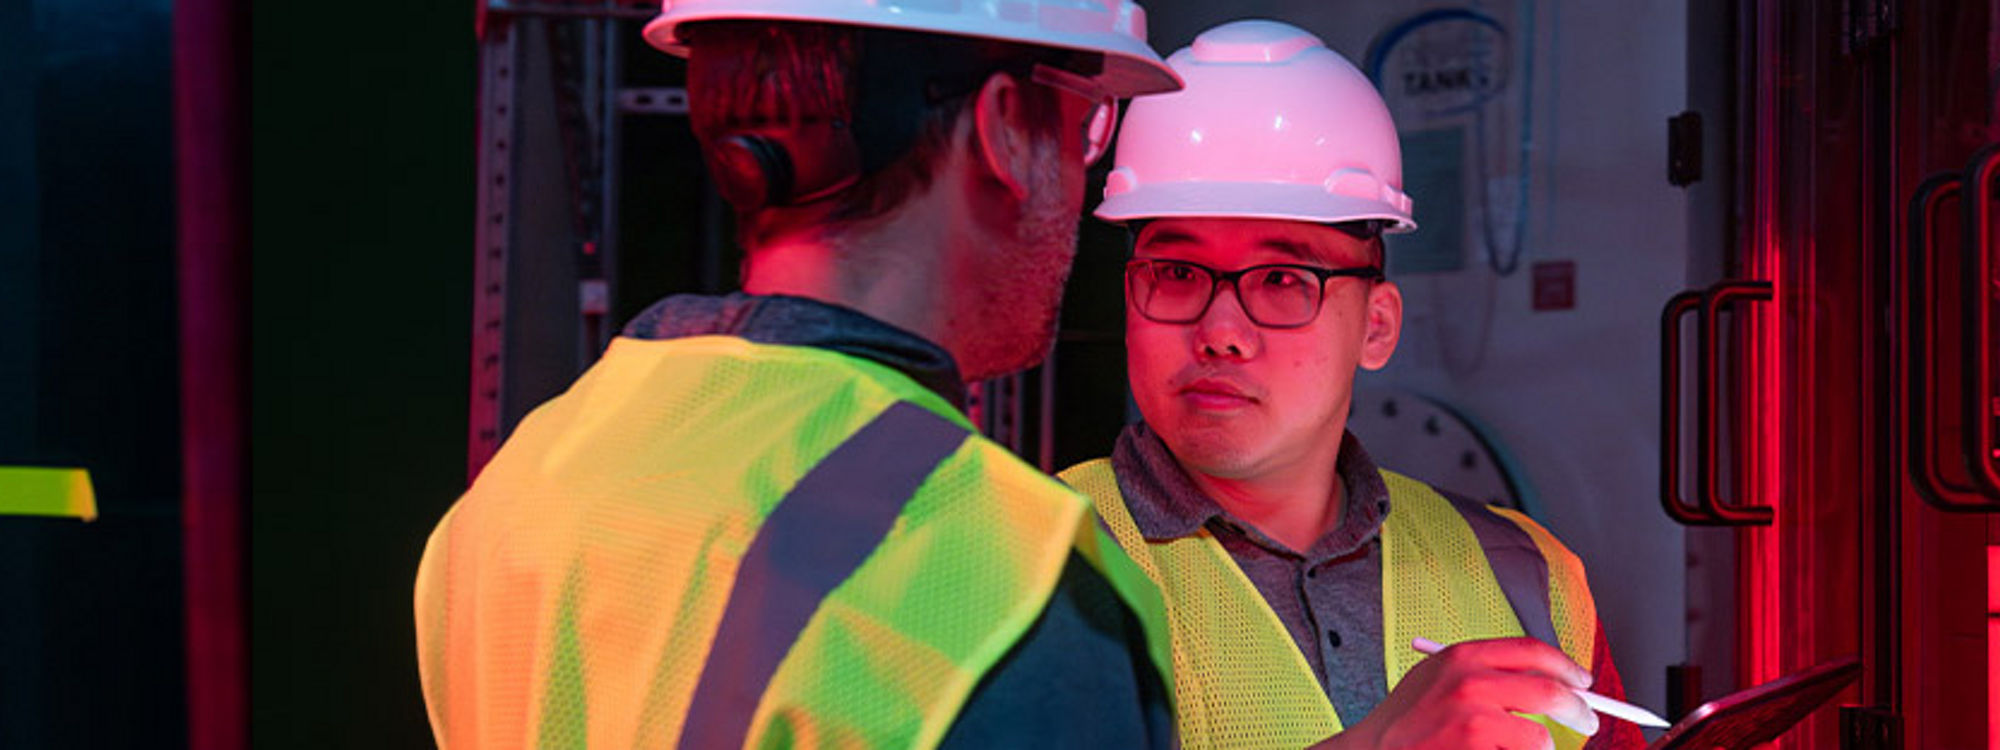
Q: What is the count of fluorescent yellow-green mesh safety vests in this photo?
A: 2